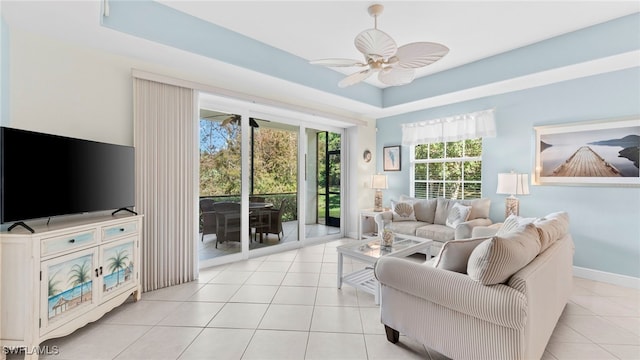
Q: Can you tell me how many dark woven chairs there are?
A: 4